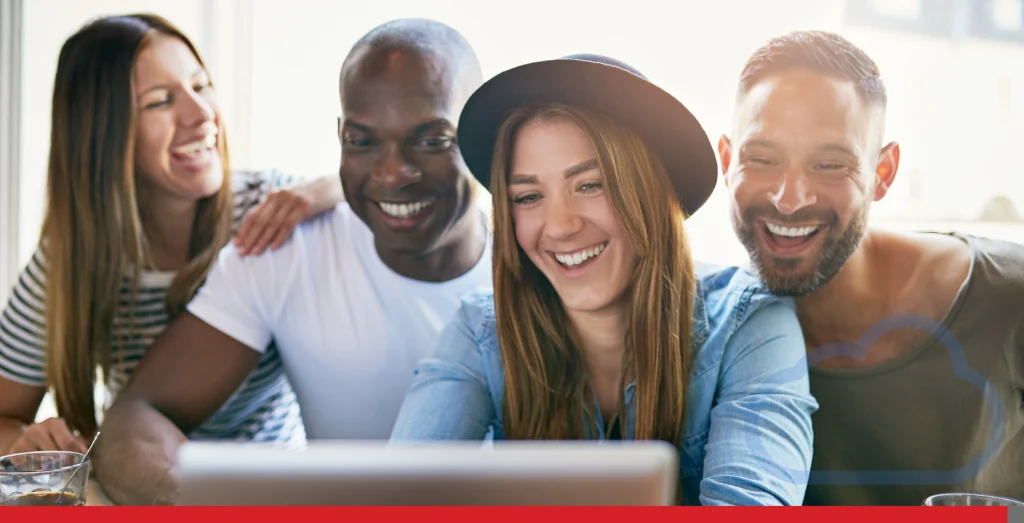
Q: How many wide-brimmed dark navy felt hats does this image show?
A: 1